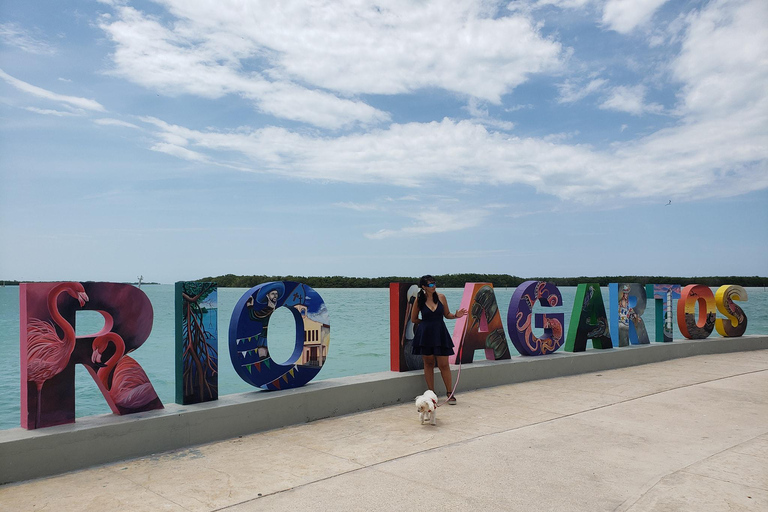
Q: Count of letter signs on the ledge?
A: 11